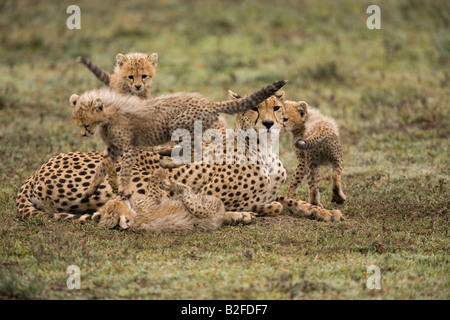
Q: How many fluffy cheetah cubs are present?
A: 4